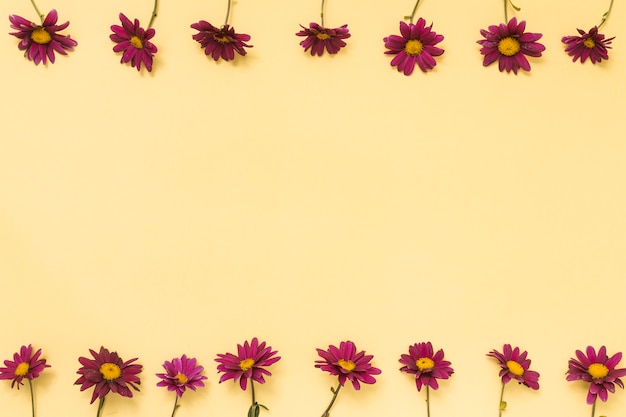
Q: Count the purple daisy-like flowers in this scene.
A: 15